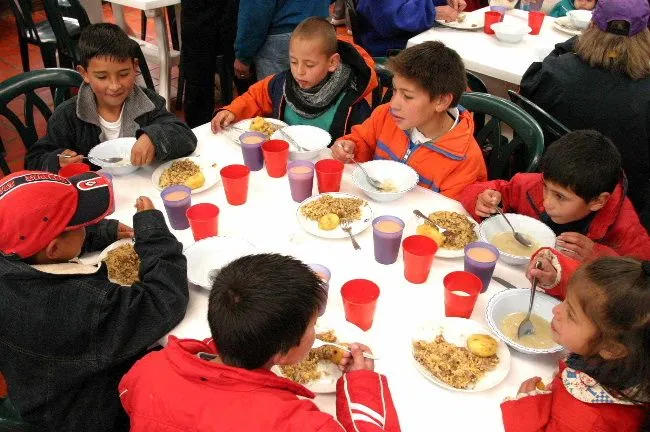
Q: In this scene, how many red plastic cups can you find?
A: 10